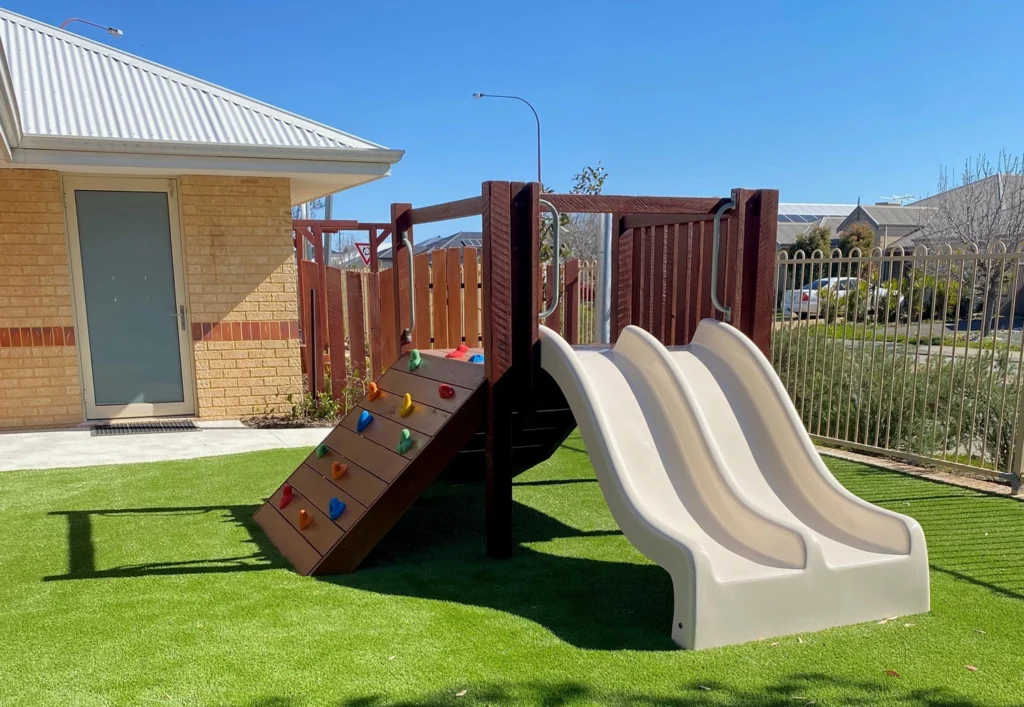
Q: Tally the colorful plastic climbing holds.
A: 13